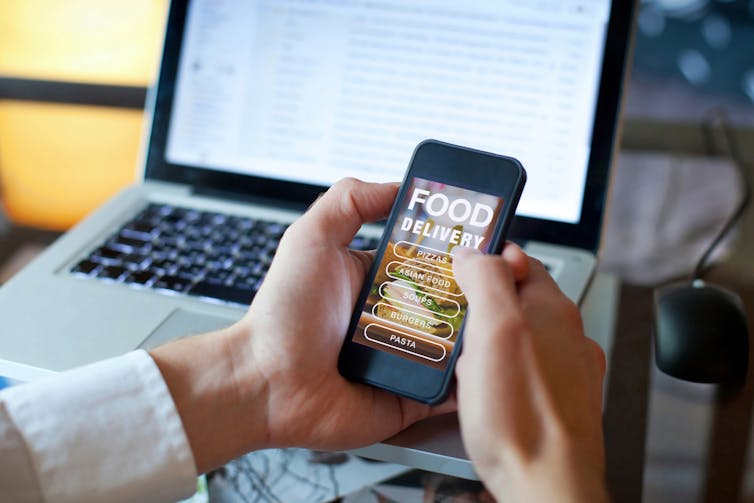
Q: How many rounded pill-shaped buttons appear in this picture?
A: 5